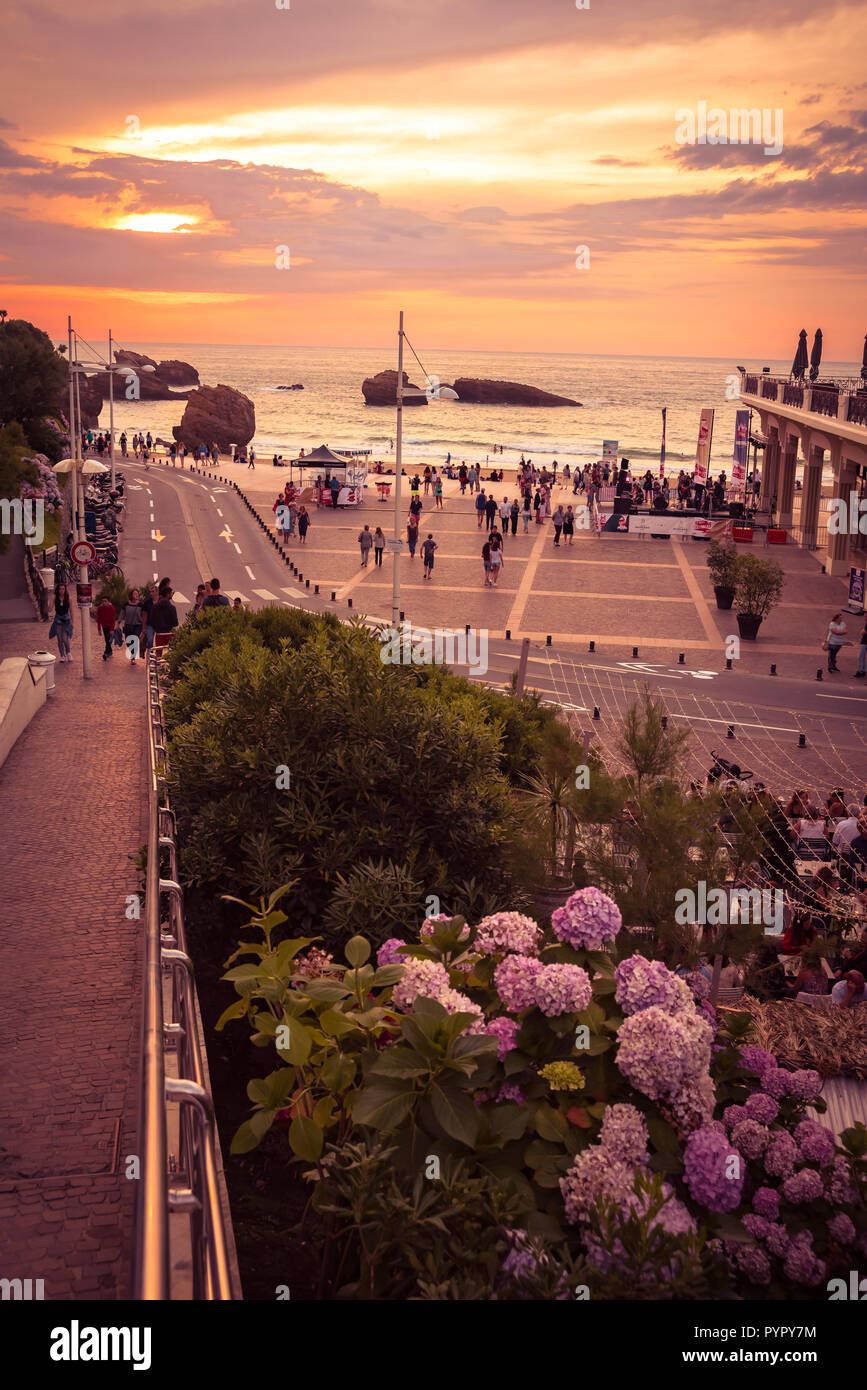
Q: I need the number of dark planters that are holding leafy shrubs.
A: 2